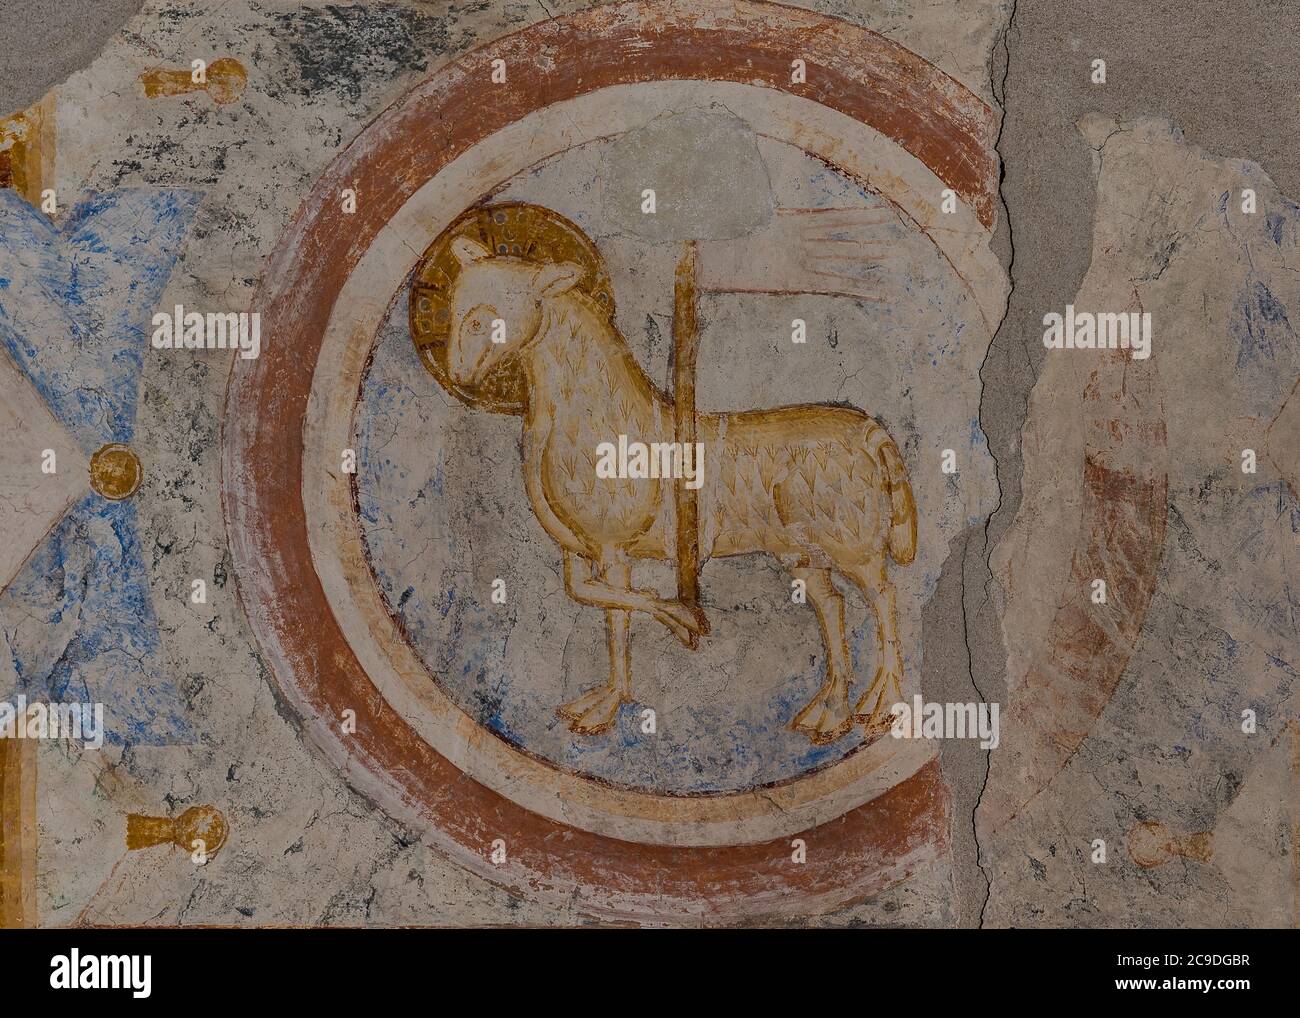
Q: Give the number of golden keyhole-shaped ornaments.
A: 3